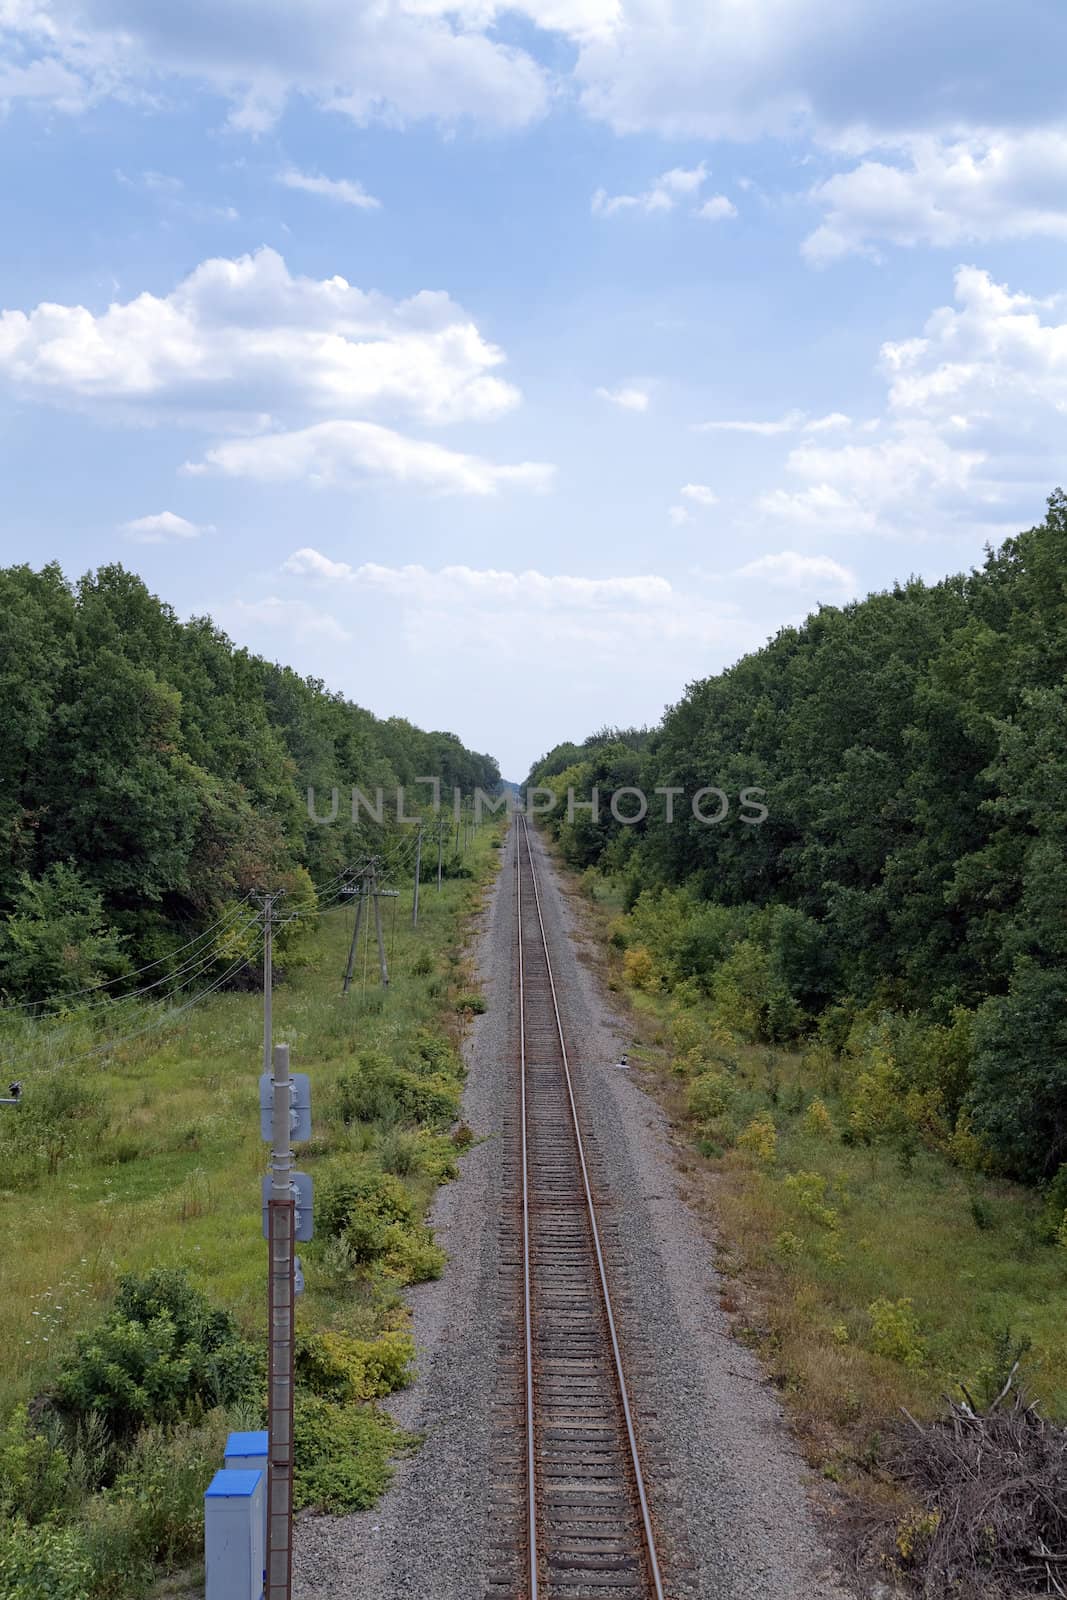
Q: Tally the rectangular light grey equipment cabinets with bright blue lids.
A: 2